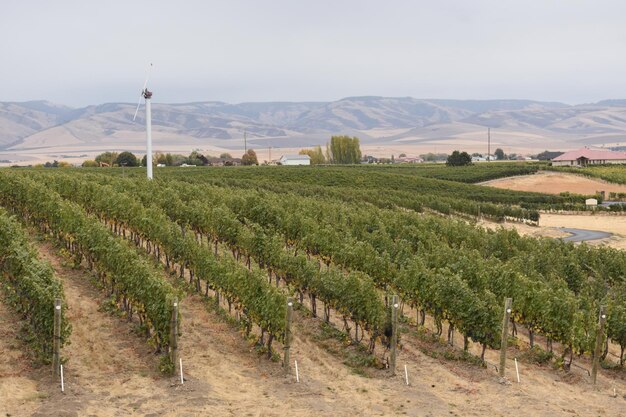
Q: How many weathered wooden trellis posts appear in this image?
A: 6